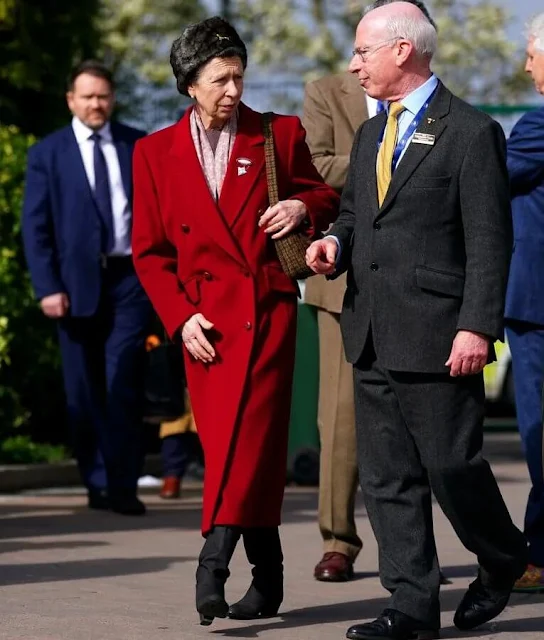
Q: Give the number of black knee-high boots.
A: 2